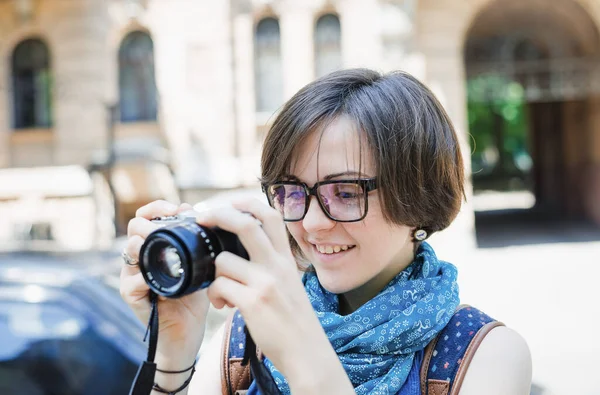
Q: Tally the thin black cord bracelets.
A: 2